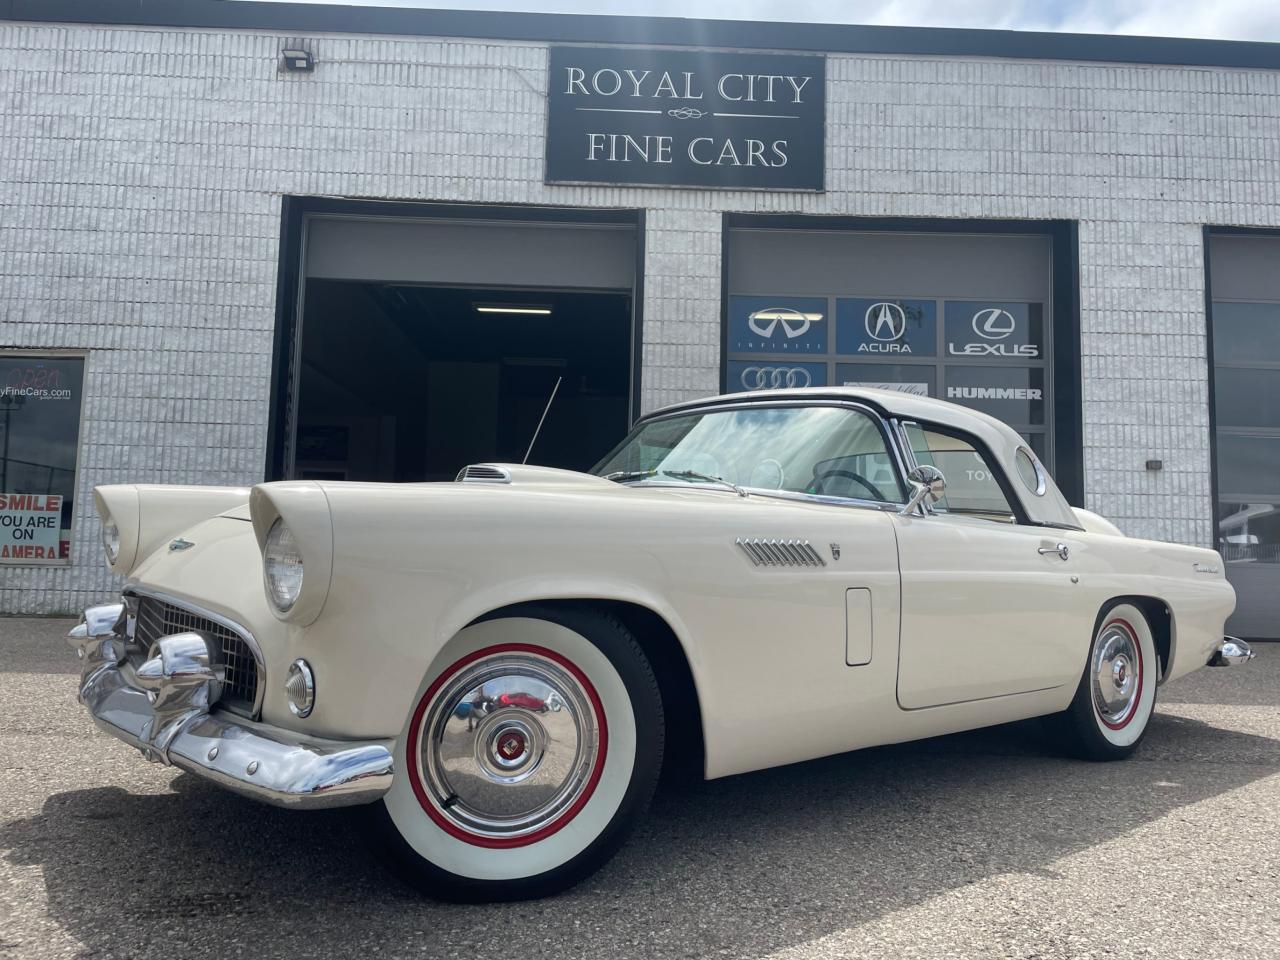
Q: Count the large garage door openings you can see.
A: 3